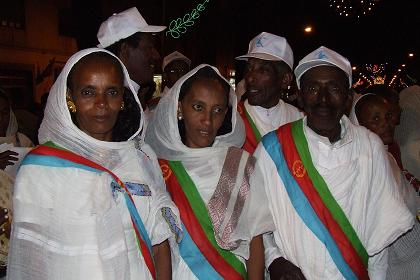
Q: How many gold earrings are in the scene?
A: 2